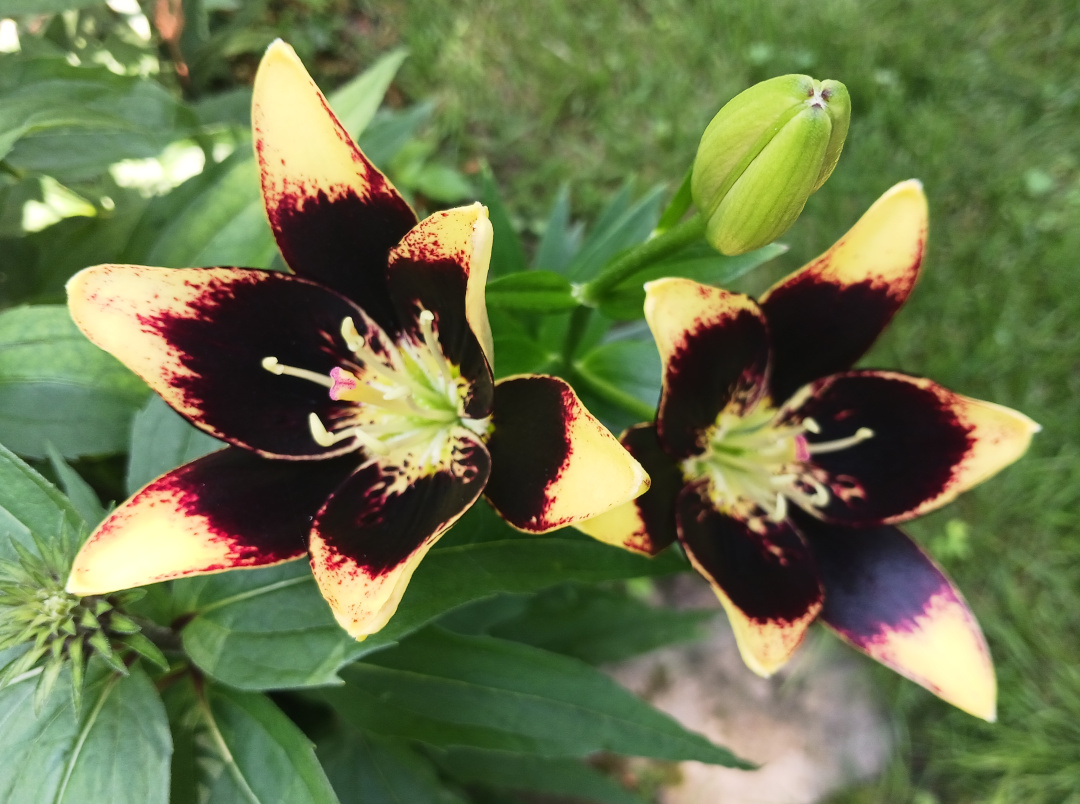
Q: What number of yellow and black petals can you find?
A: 12